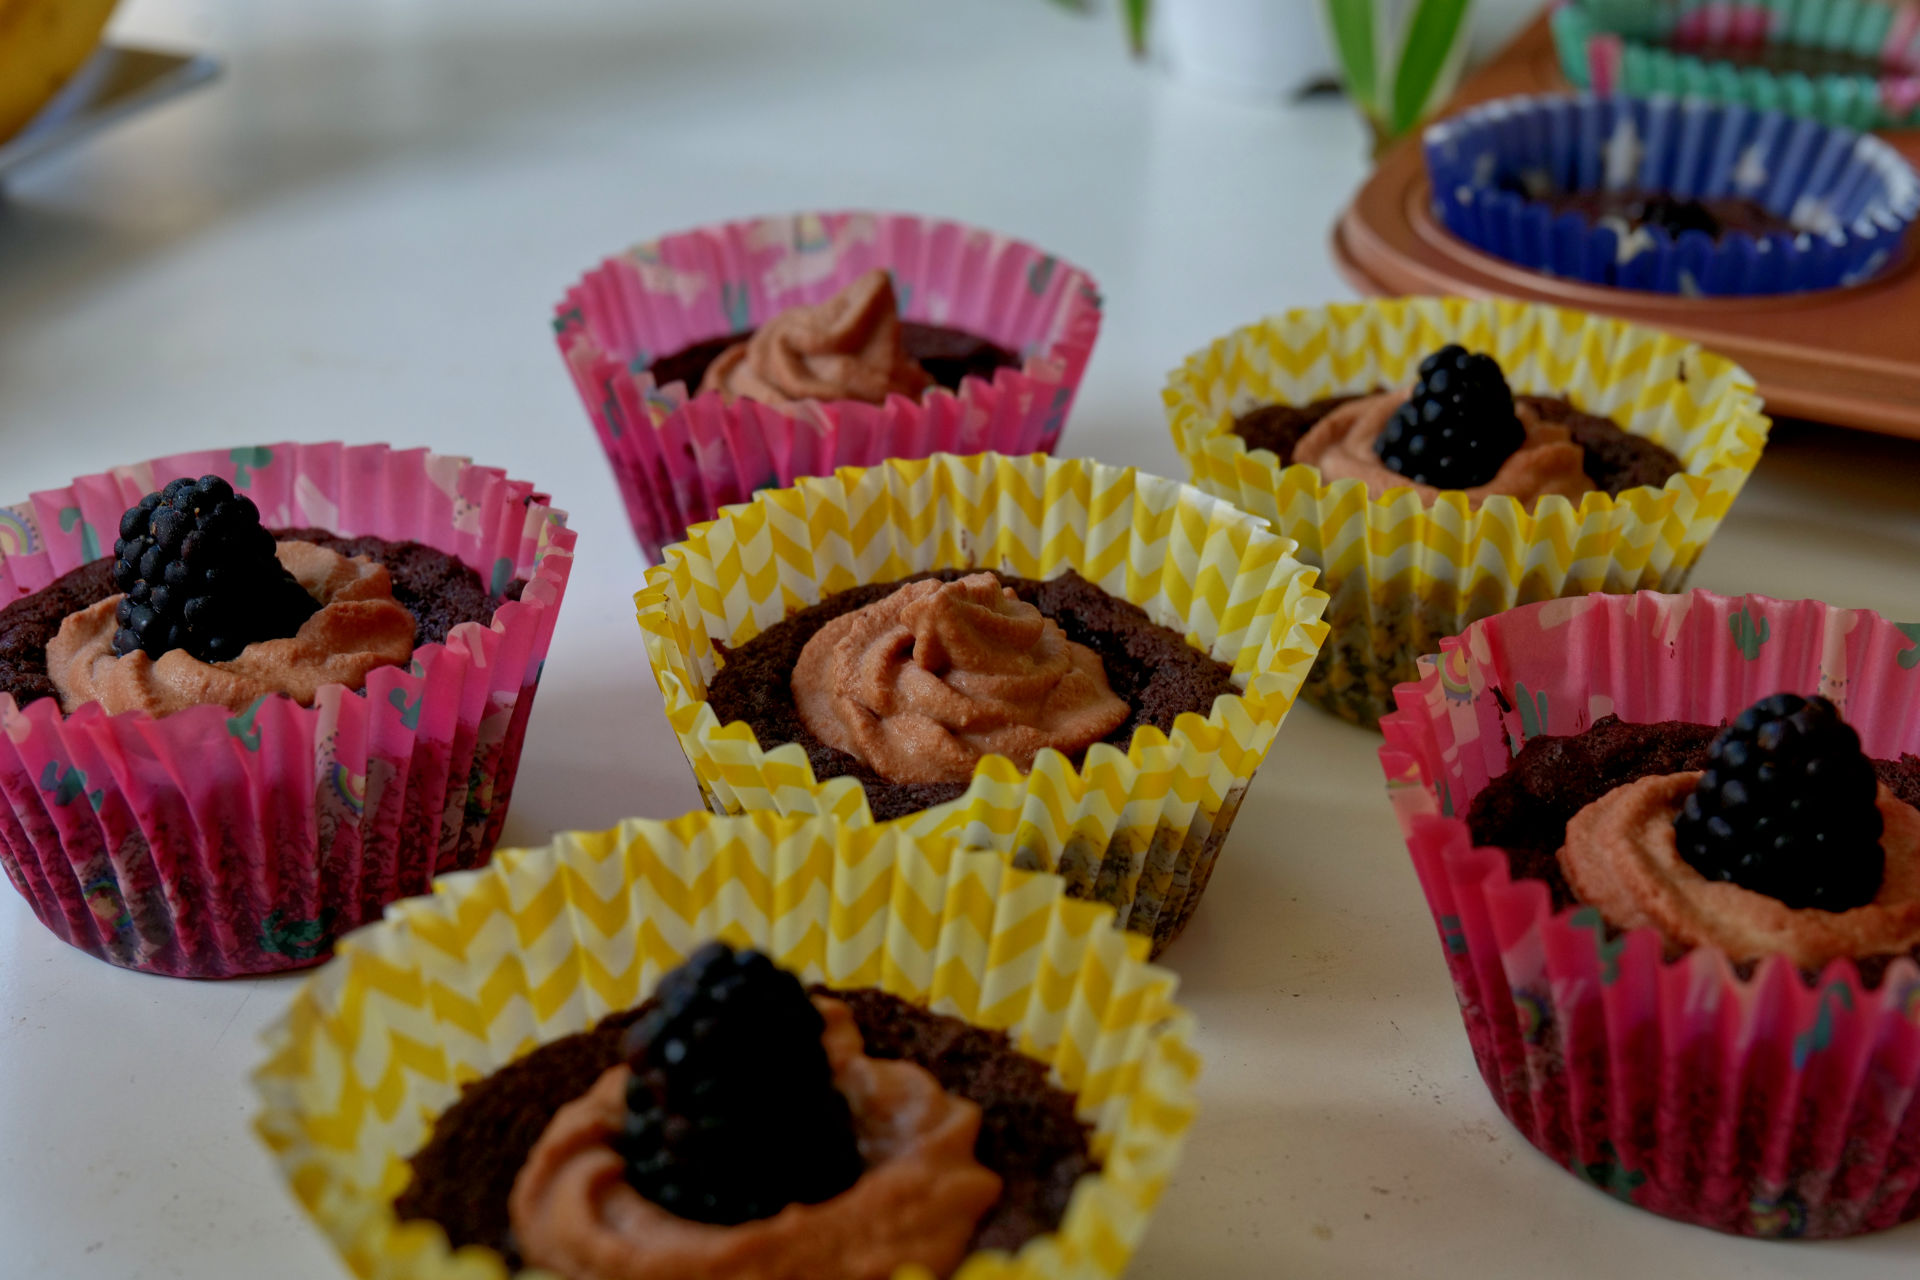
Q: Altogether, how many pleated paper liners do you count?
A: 8